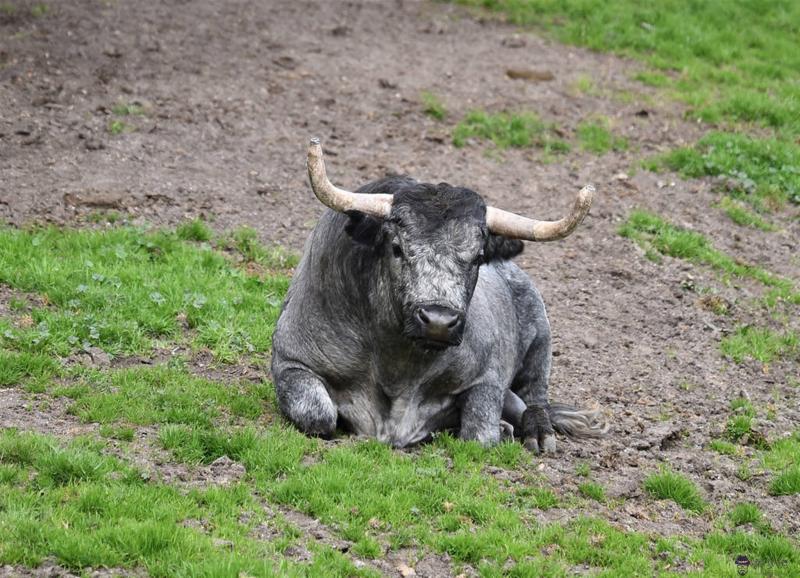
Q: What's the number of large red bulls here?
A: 0